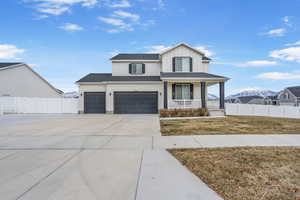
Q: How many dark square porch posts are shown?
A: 3